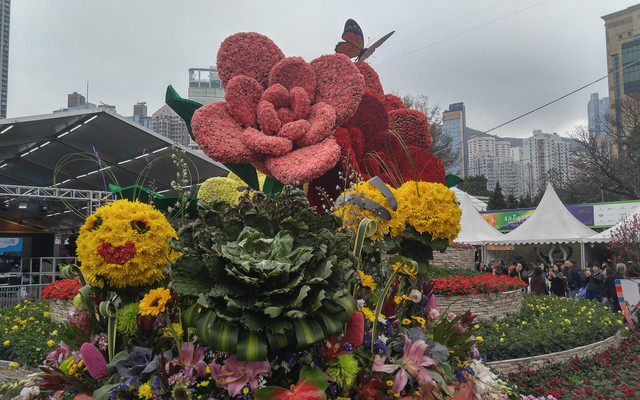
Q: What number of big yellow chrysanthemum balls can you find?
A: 3